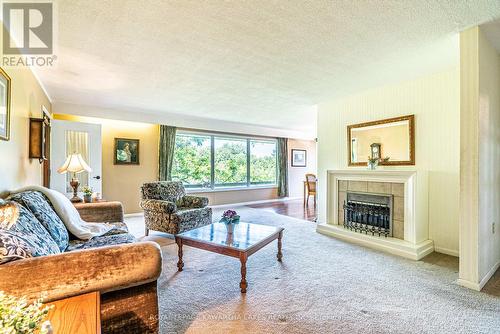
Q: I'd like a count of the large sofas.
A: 1